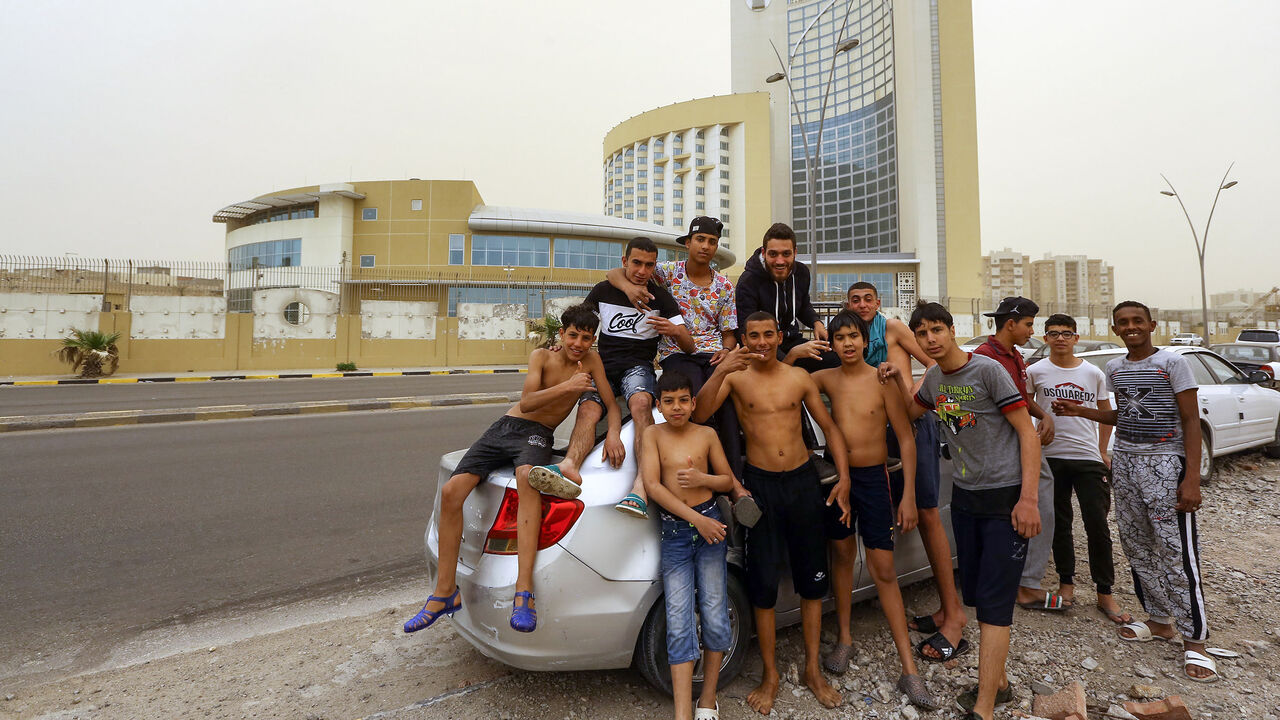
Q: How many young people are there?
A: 12